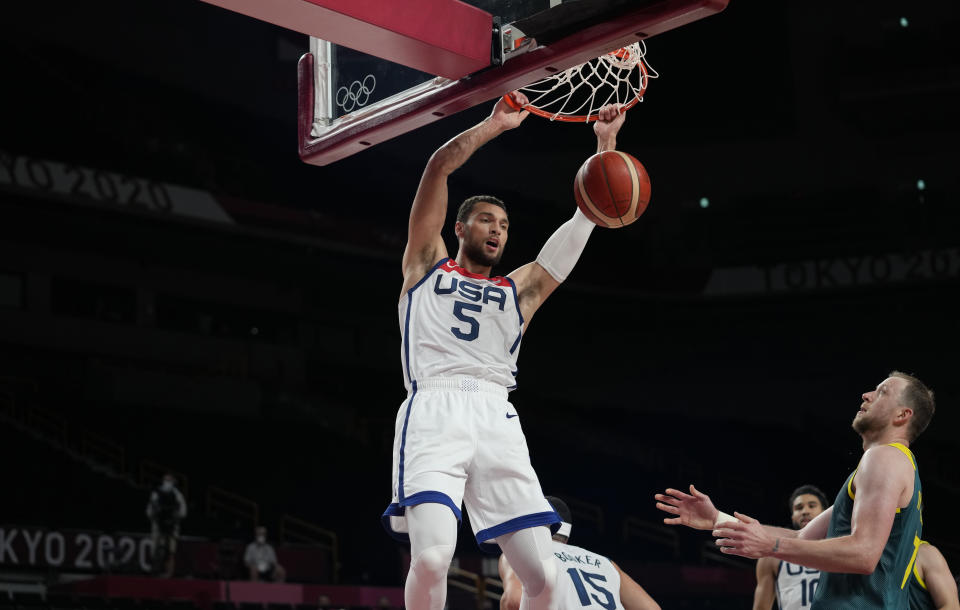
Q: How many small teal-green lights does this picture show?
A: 3